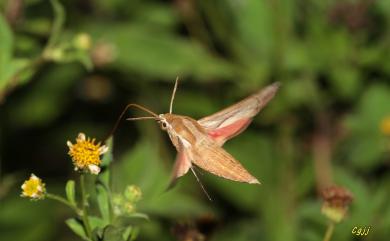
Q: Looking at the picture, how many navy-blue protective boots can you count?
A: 0